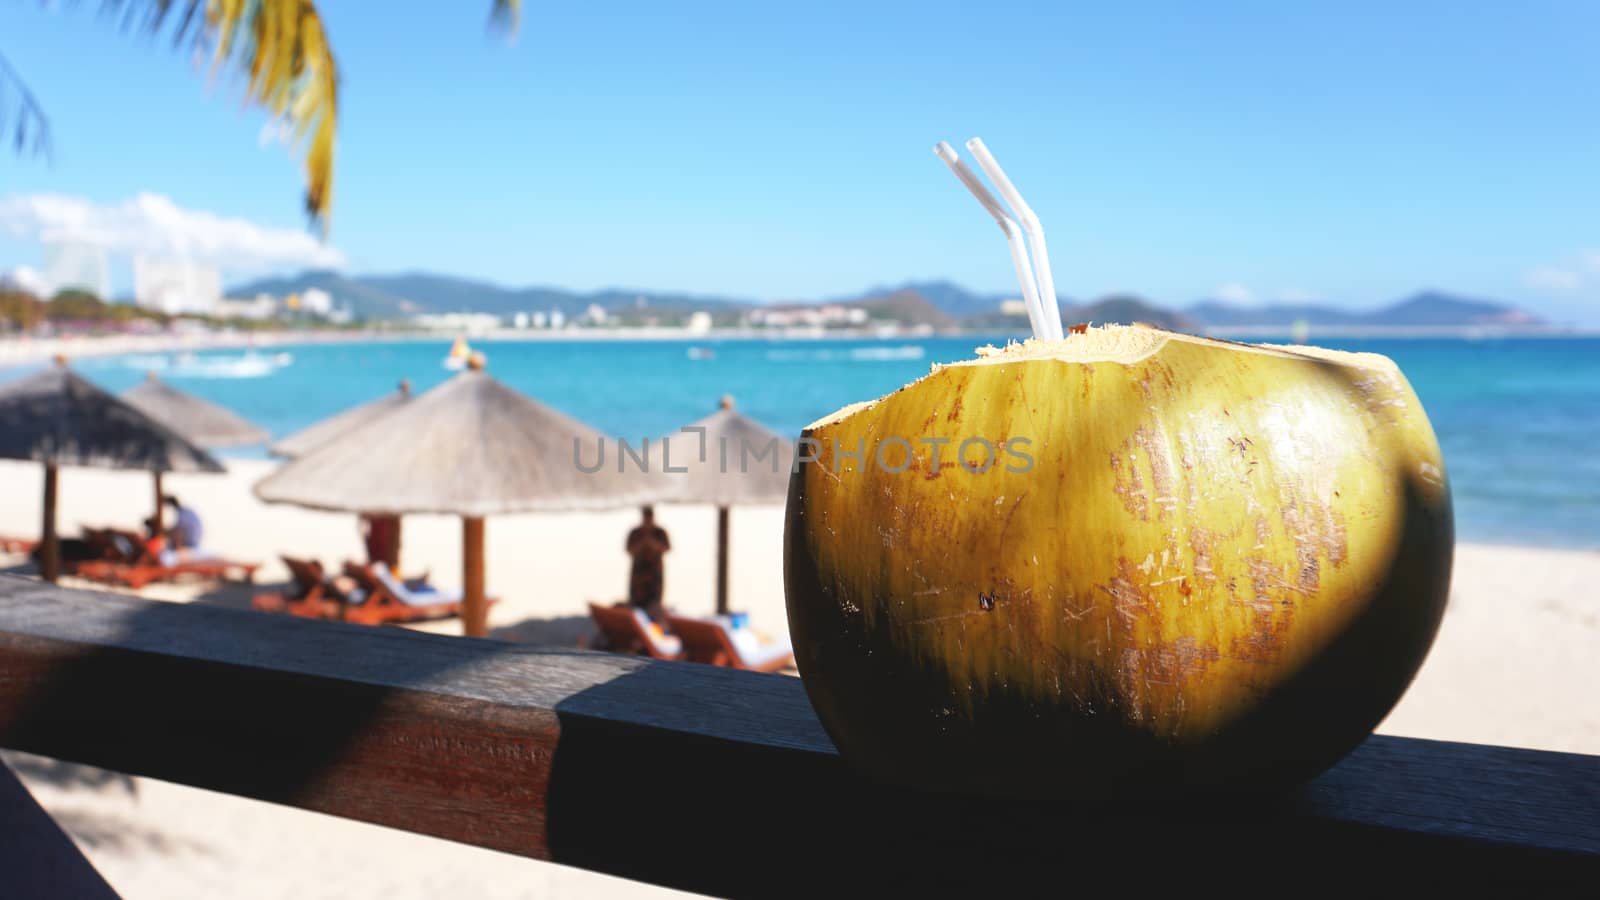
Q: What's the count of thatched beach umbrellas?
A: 5